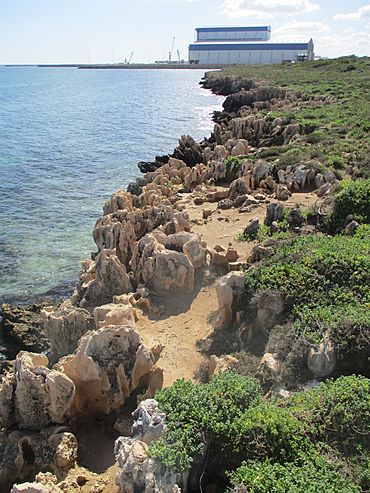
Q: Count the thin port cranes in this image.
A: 3